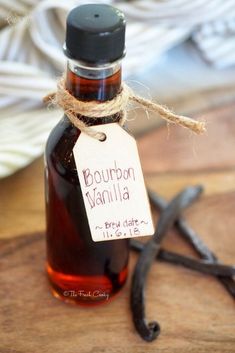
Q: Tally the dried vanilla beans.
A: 3